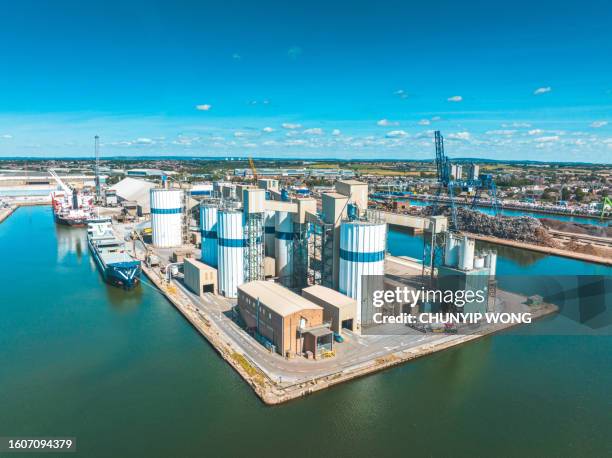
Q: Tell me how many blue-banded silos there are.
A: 6